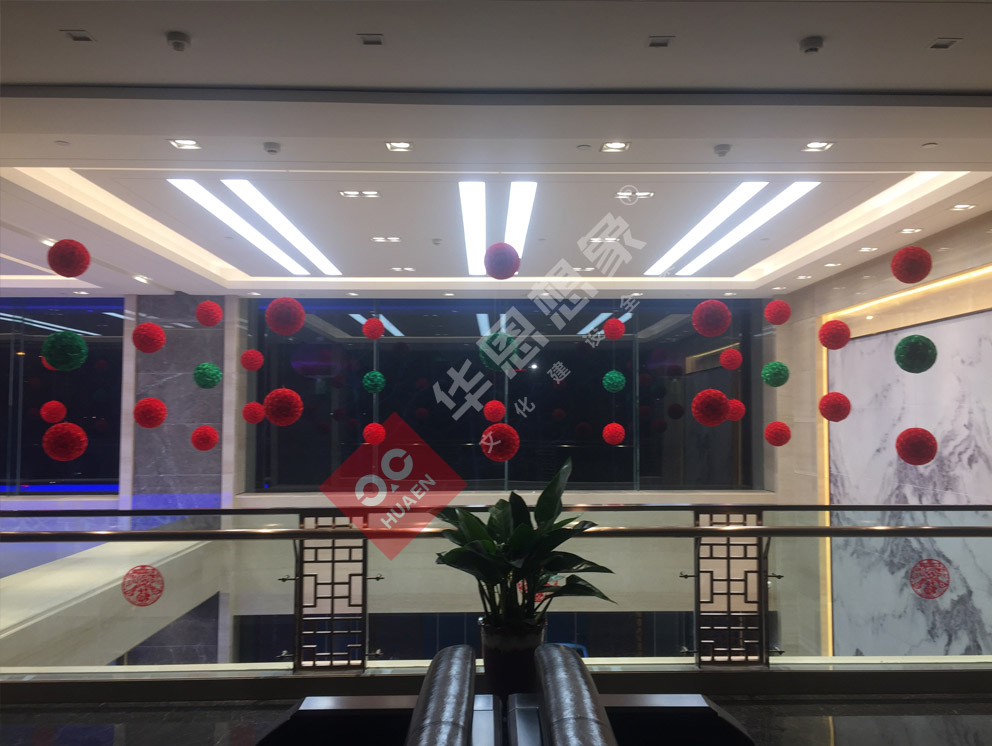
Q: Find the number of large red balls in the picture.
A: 10